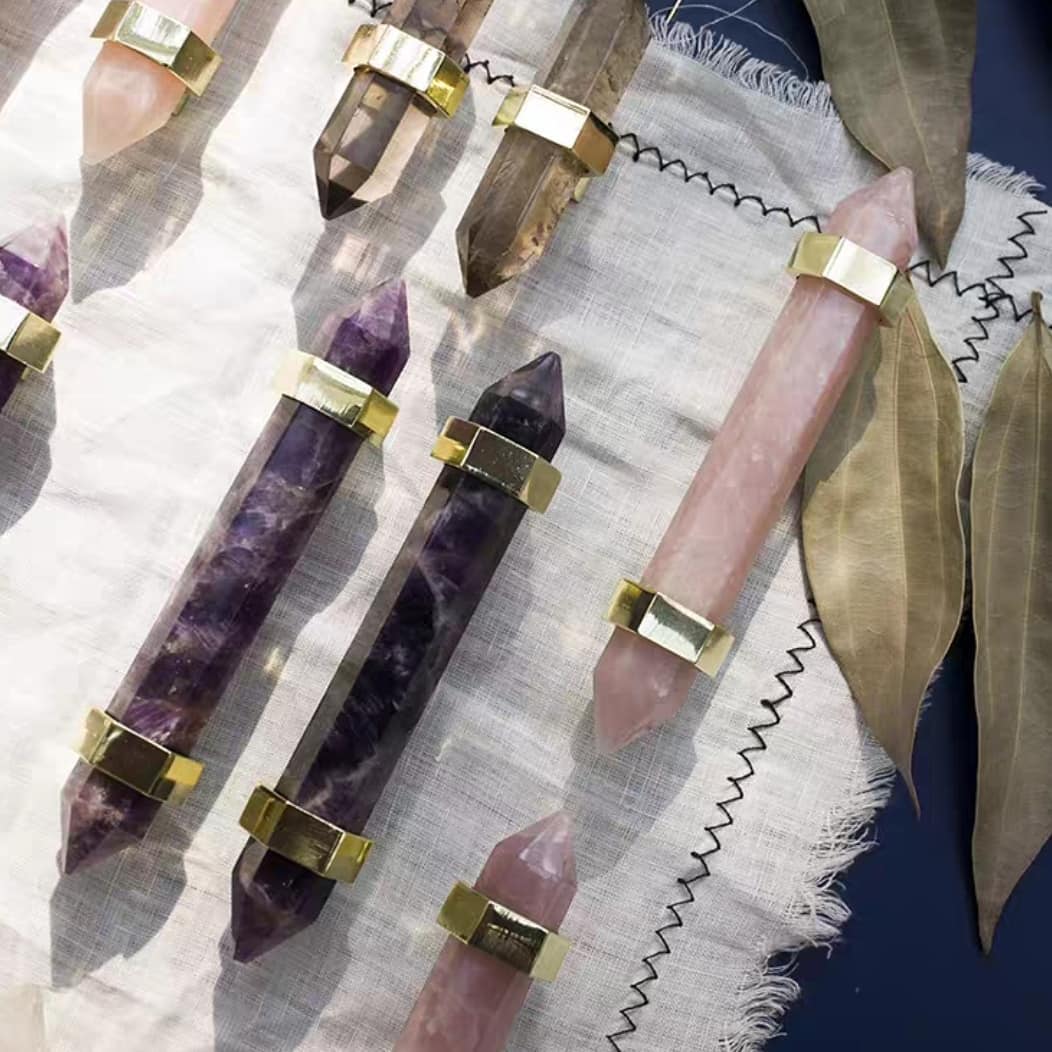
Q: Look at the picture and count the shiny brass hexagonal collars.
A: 11